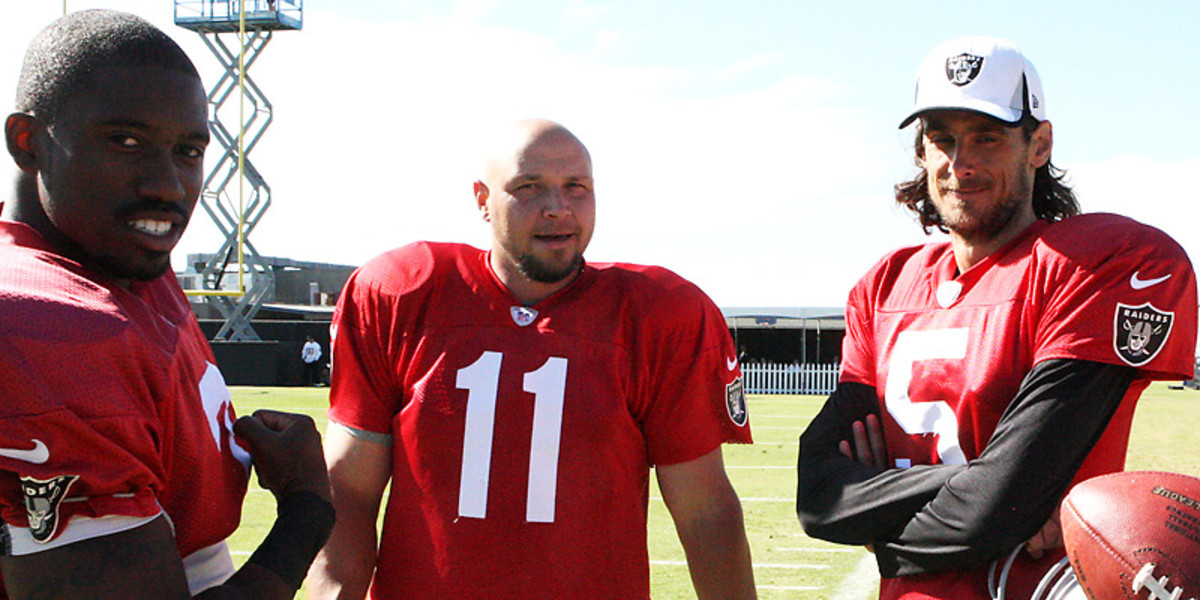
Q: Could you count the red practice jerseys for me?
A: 3